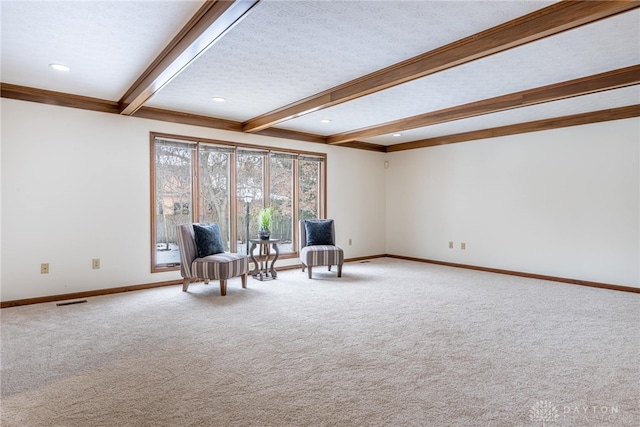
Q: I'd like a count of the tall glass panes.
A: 5